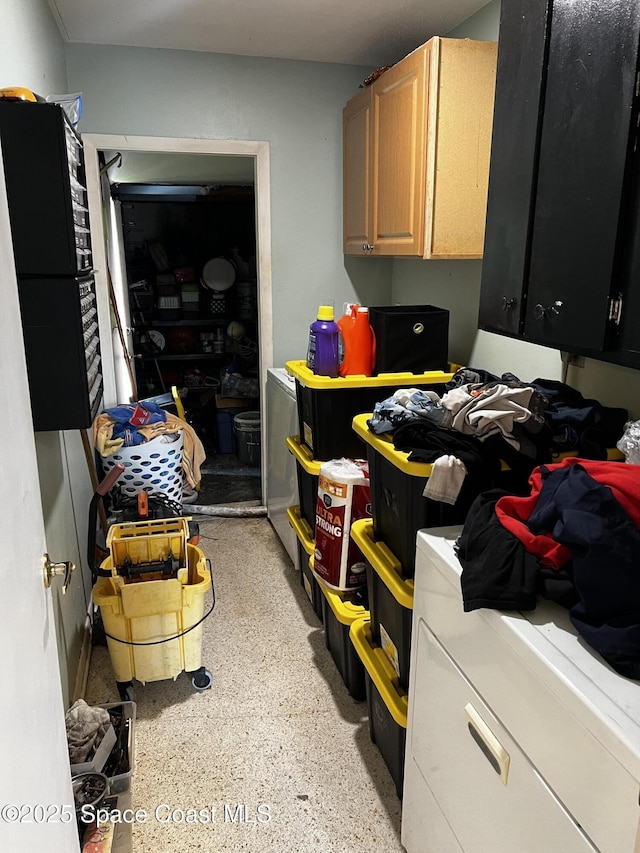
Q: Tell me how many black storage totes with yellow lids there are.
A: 7